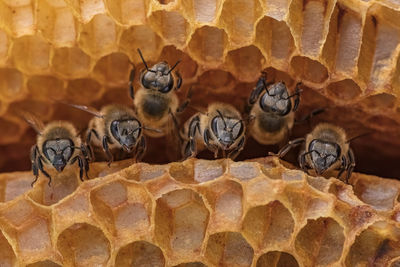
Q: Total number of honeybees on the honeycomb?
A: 6